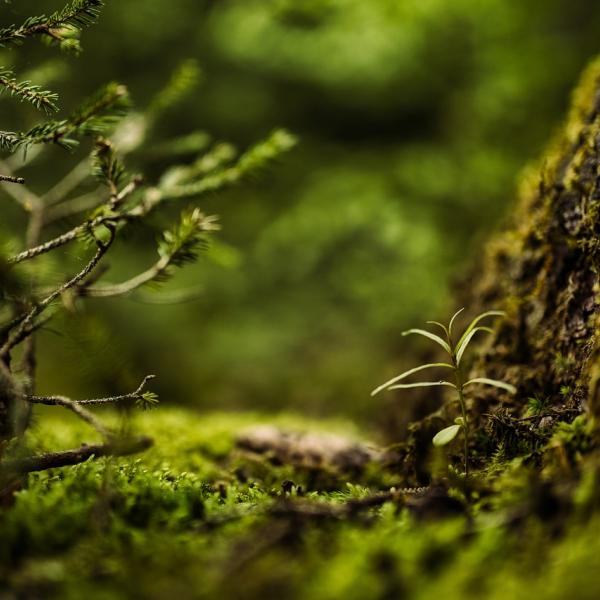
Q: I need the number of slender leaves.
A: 8